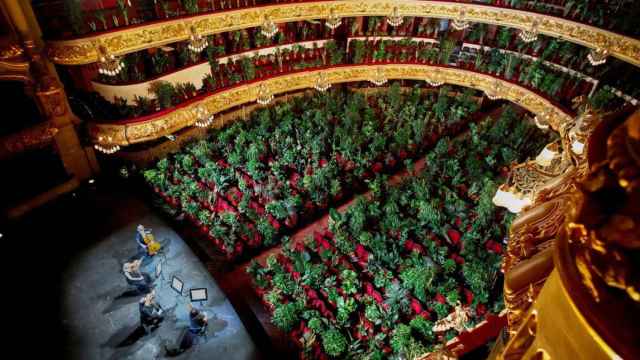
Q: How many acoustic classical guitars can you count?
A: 0